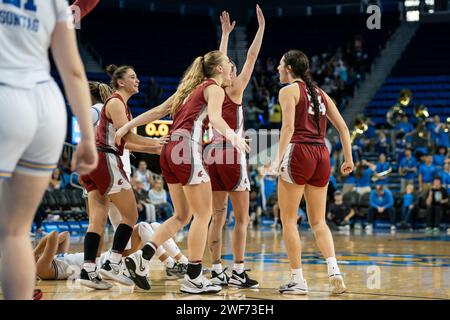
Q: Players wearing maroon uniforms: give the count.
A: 4